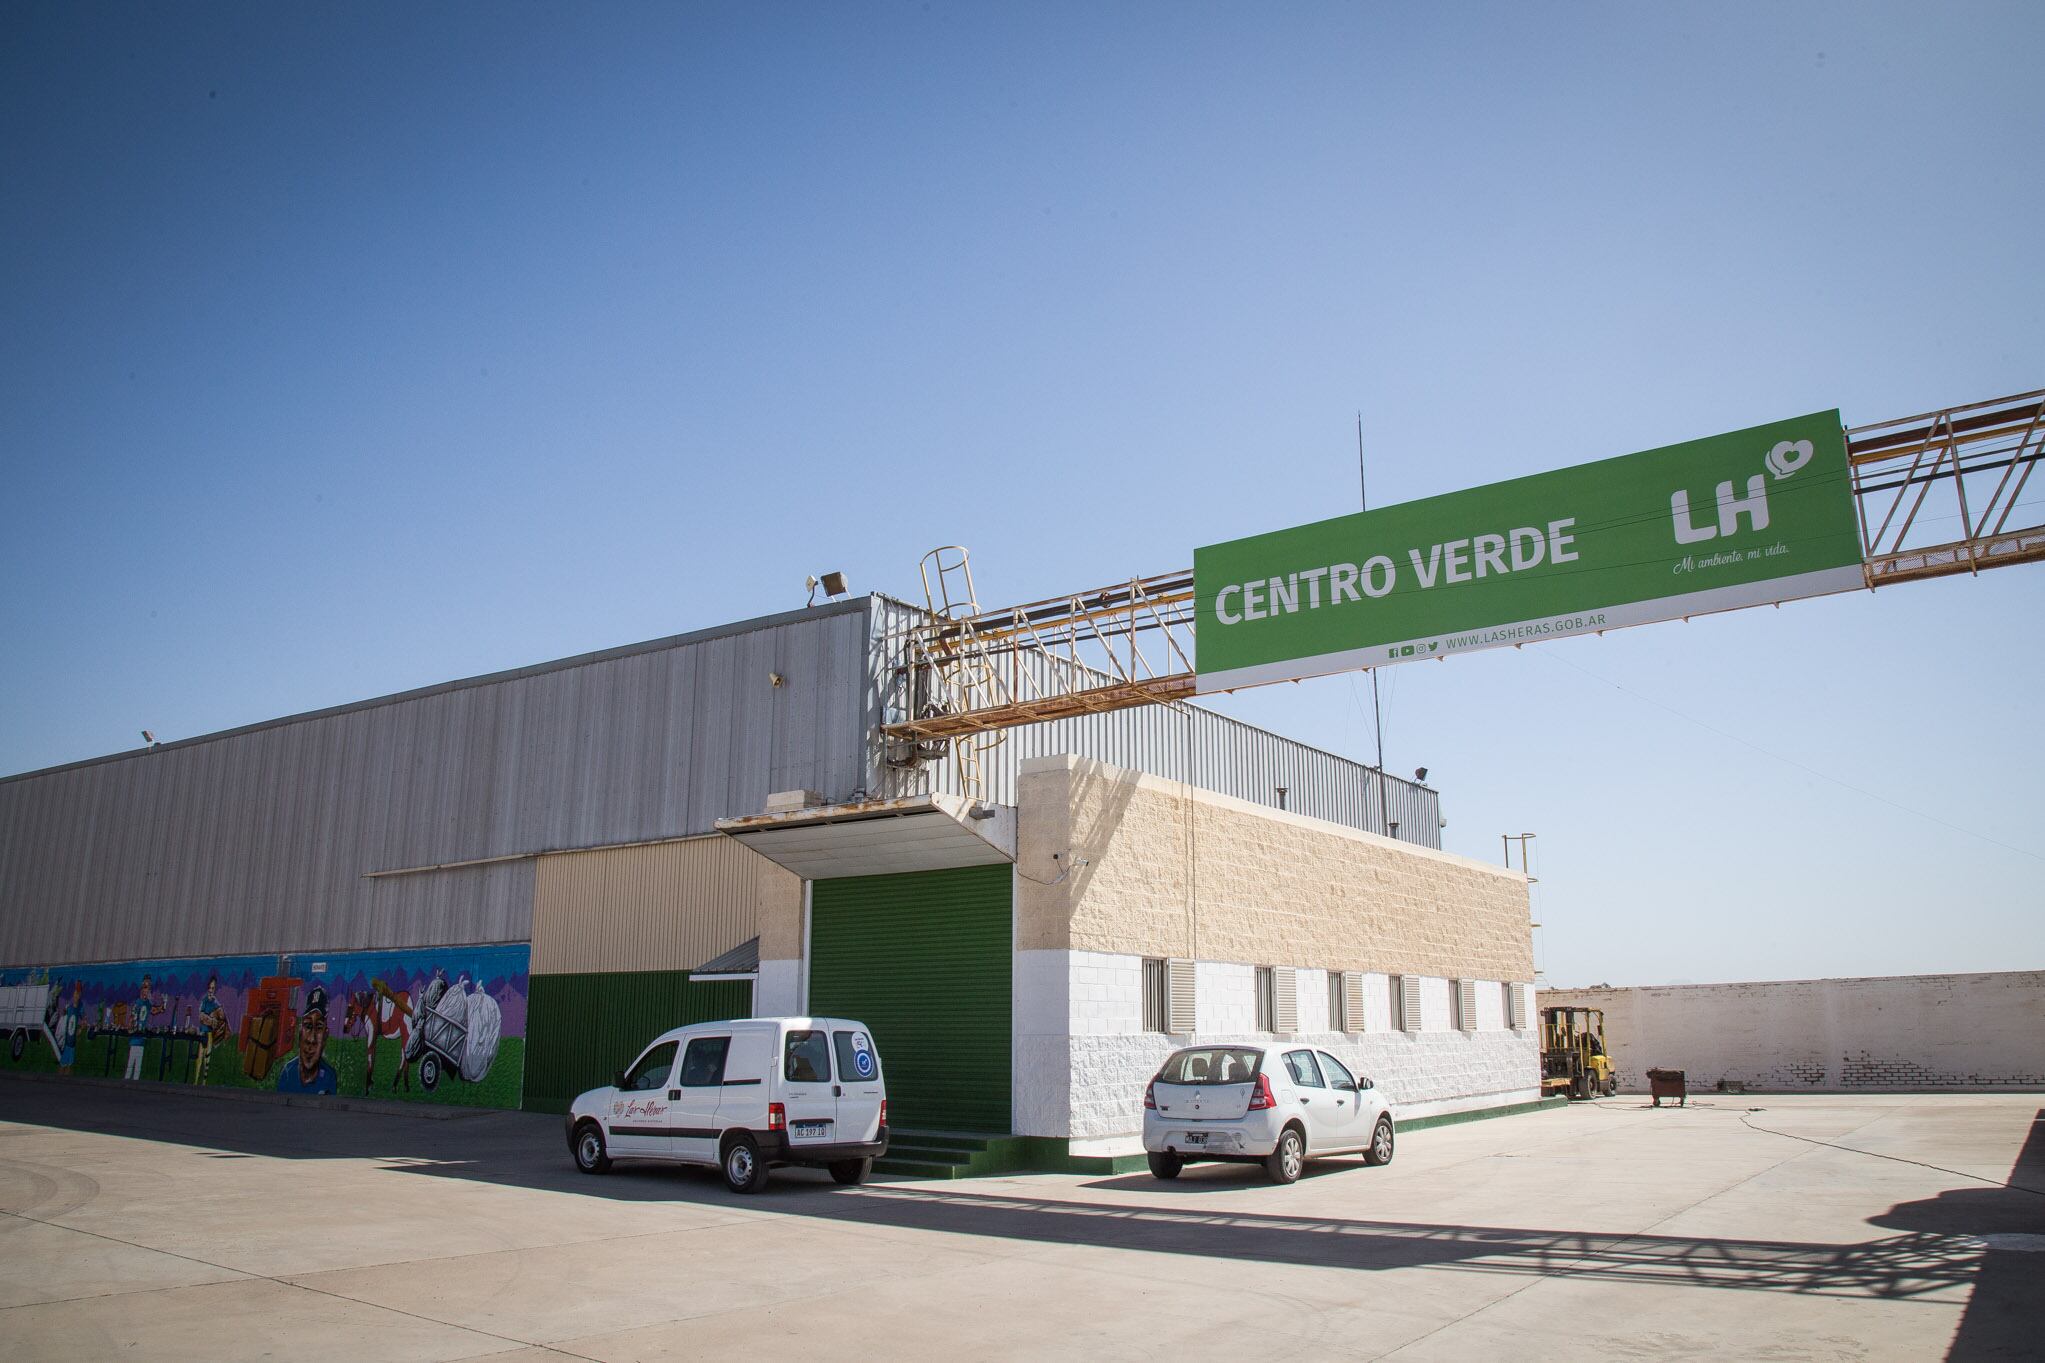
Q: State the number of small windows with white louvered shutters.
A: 6